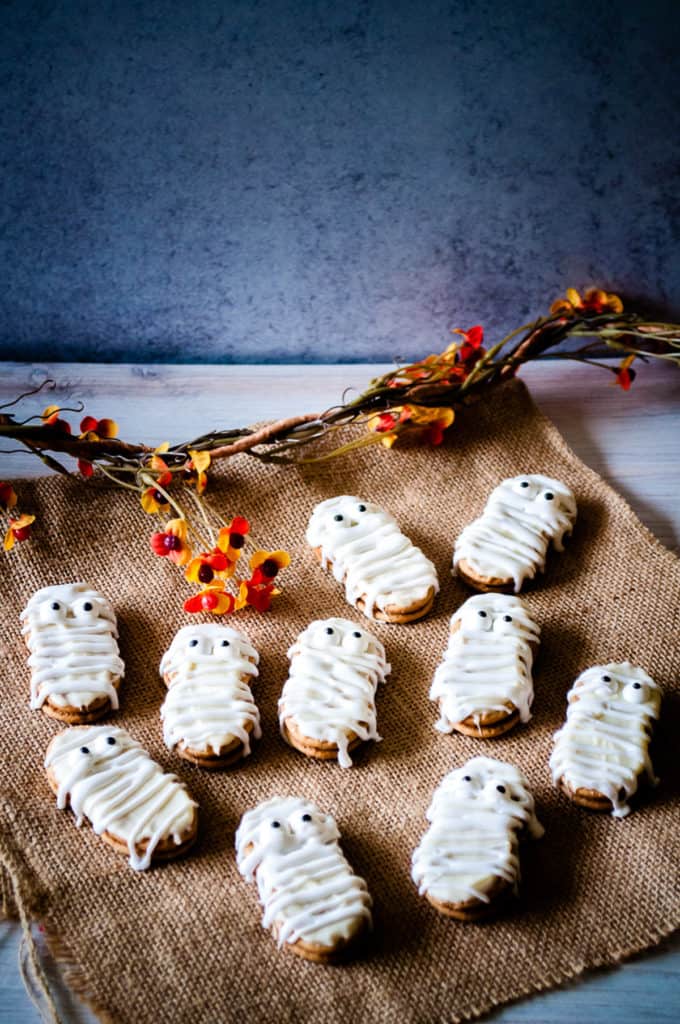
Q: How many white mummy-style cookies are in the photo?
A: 10